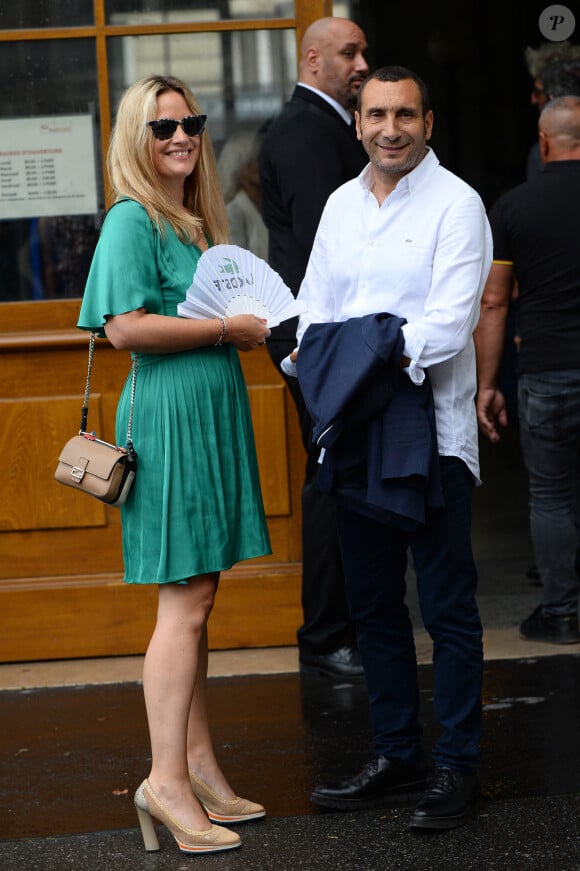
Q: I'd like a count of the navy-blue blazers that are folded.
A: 1